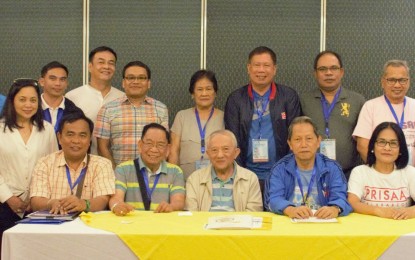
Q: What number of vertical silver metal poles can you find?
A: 3